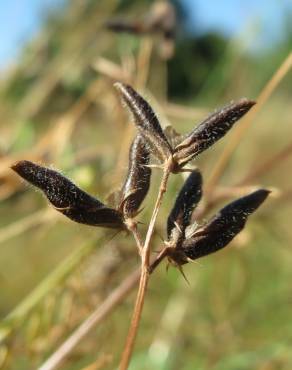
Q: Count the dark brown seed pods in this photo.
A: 6